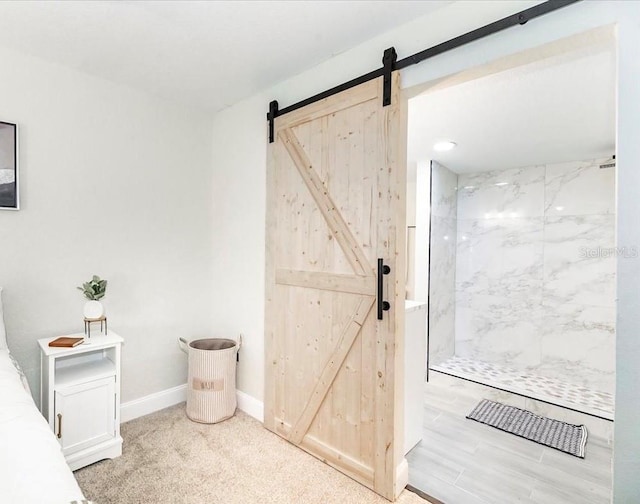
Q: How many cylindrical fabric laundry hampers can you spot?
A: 1